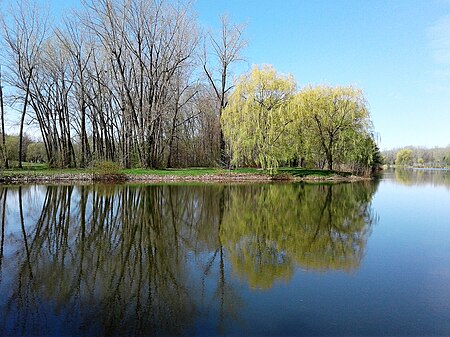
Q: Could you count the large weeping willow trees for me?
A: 2